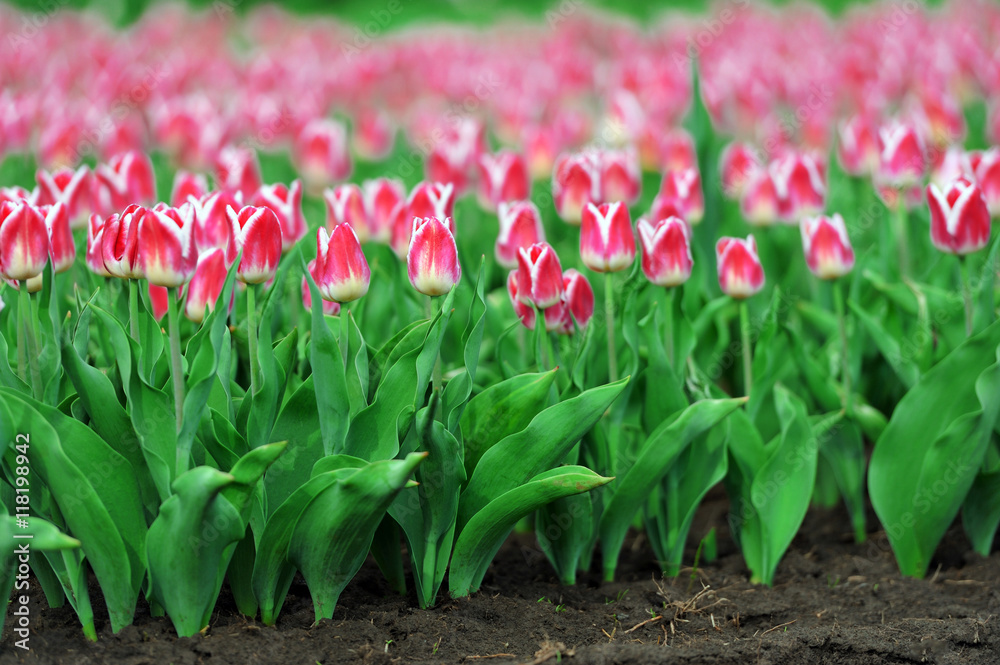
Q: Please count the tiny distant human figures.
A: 0